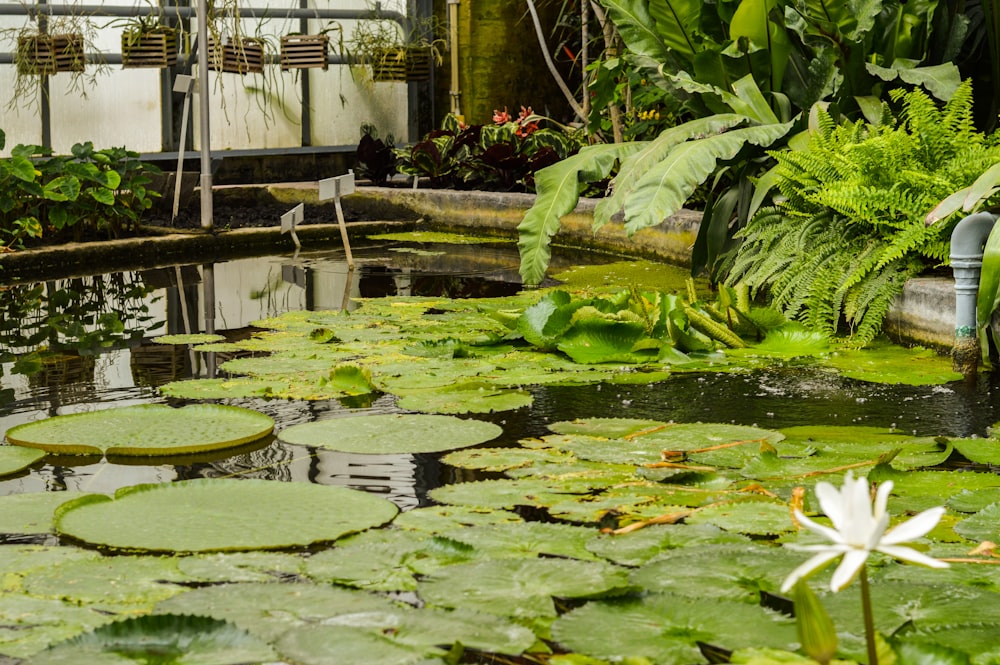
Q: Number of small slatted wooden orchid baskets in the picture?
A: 5